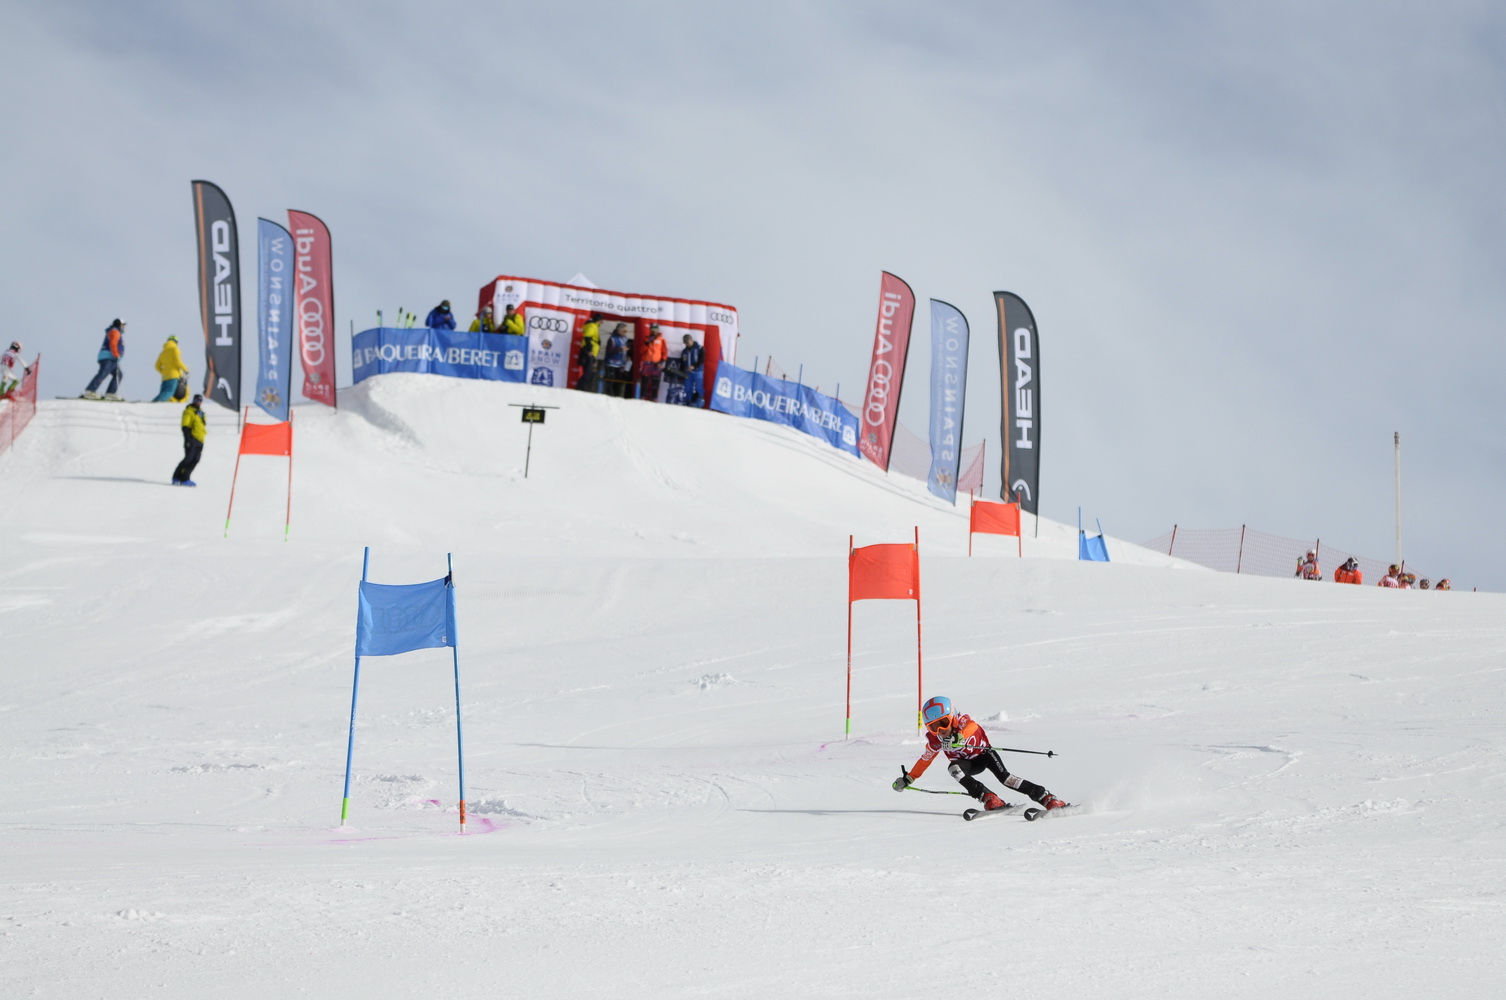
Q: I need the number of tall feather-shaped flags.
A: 6